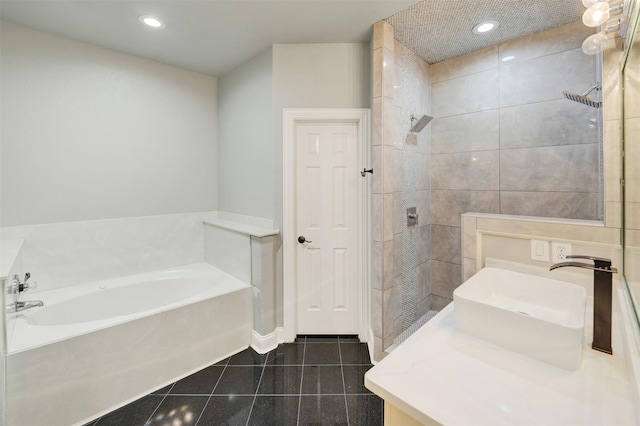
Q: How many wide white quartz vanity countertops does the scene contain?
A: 1